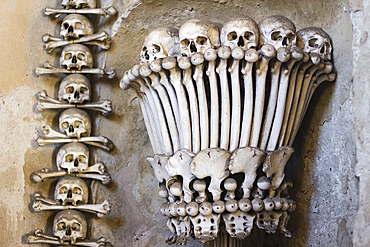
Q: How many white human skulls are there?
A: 13